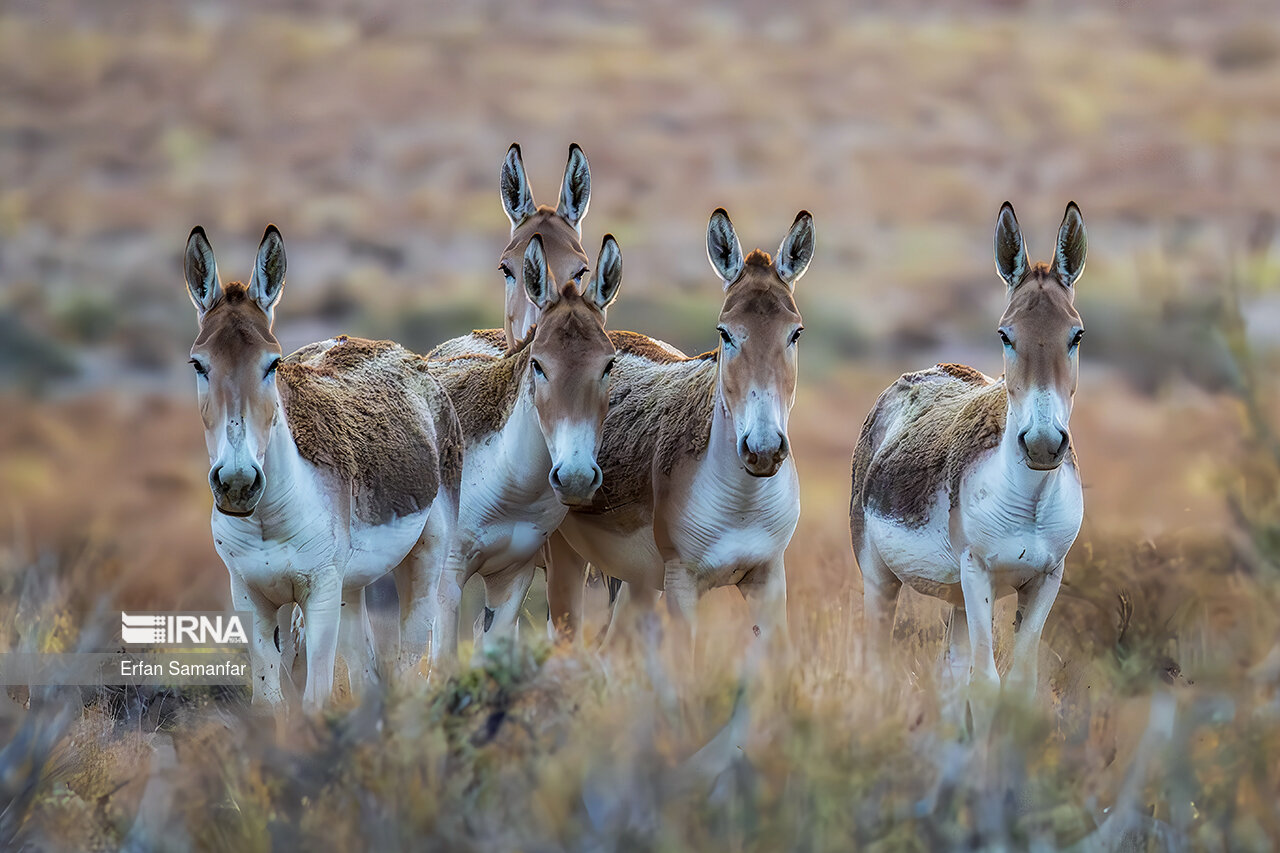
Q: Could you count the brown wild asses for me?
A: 5